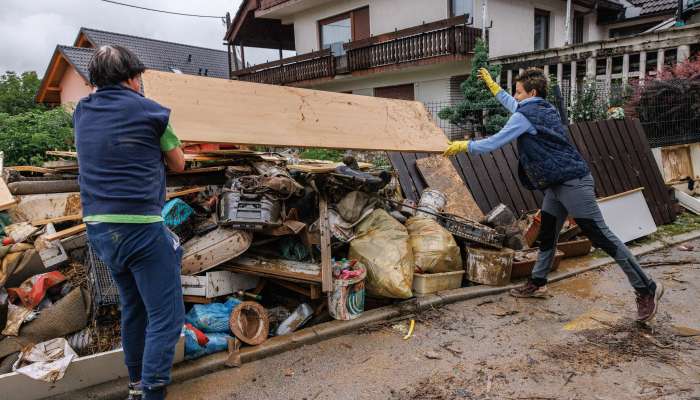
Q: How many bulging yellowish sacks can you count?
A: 2